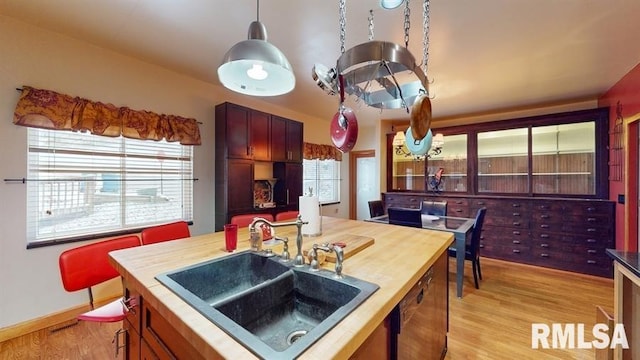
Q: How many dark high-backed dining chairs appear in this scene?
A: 4